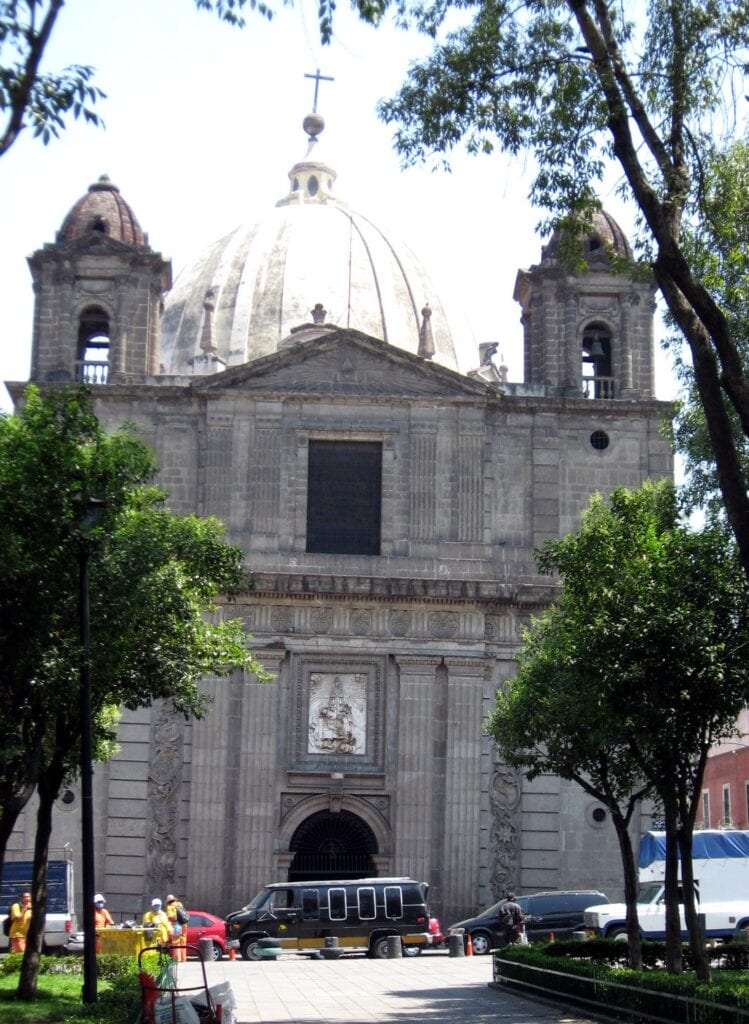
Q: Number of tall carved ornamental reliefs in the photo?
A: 2